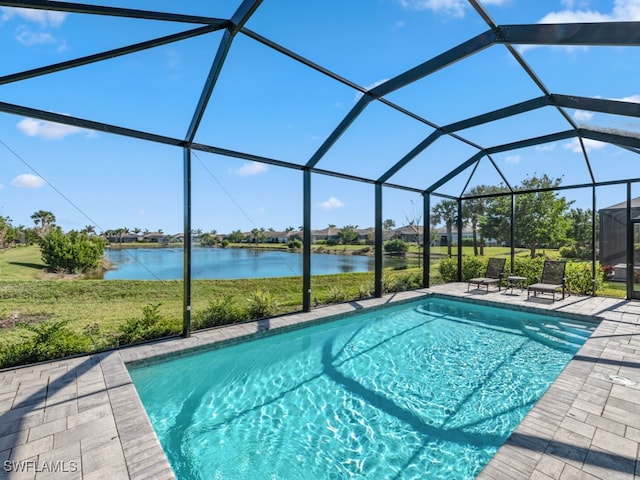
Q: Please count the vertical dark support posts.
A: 8